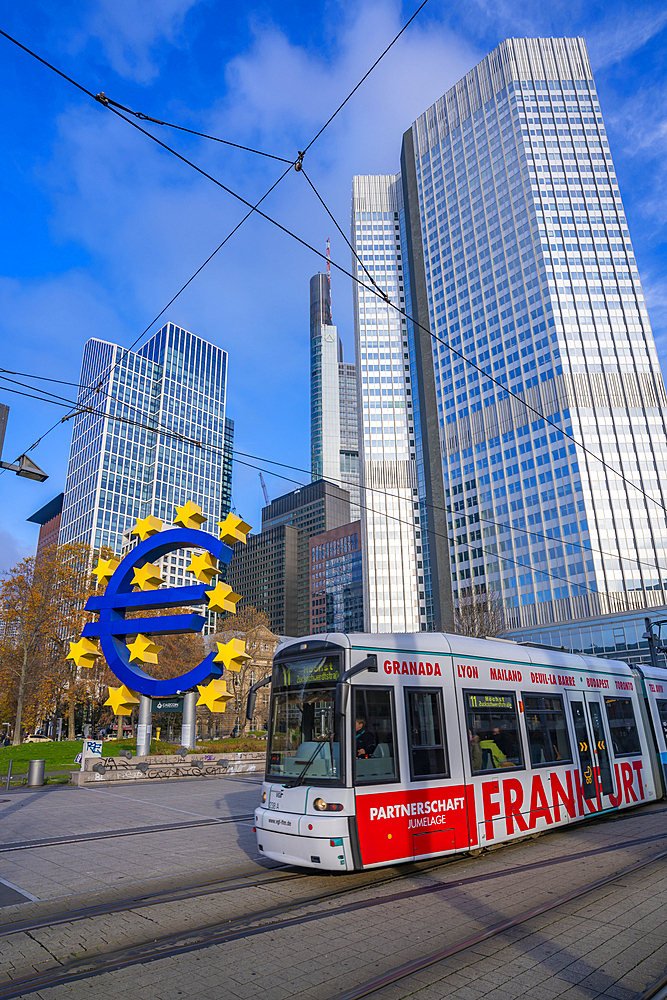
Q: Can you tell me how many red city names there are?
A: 8